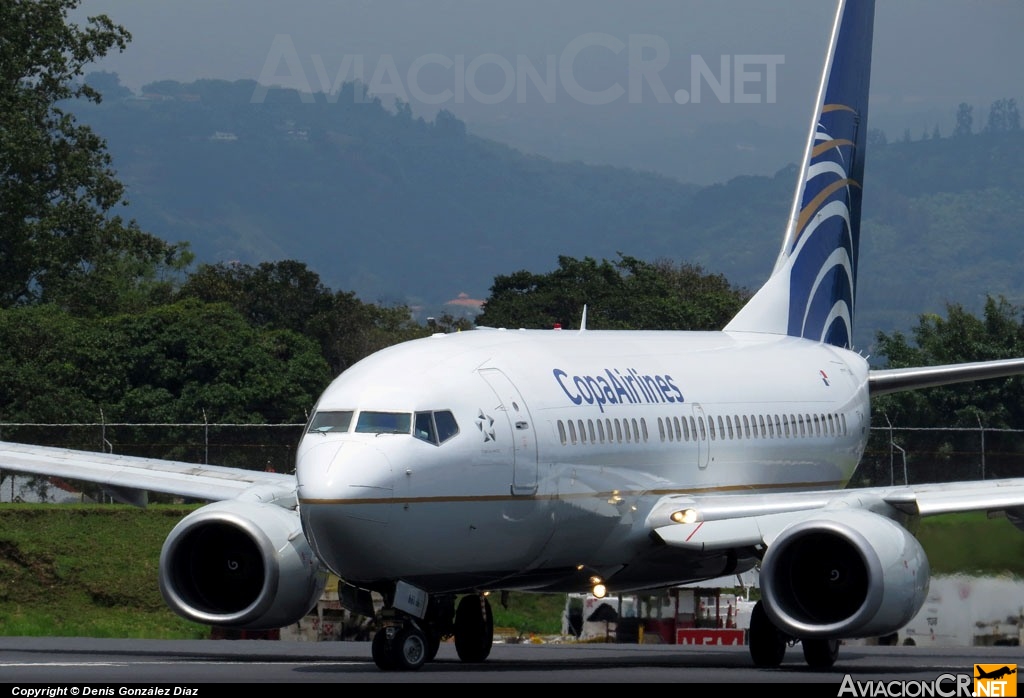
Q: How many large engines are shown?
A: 2